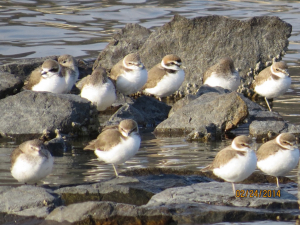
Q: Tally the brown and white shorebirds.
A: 11